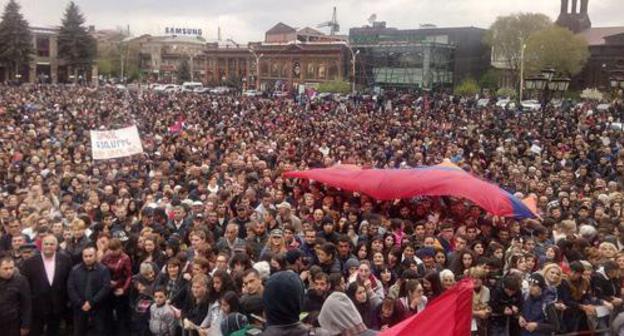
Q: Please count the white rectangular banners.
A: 1